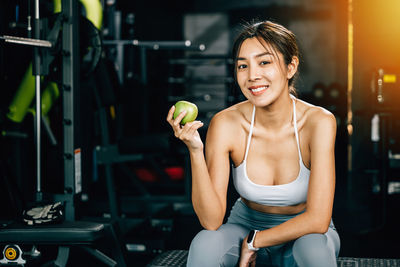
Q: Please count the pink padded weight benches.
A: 0